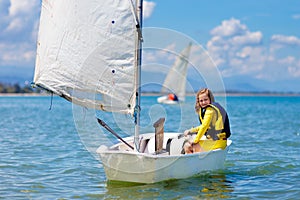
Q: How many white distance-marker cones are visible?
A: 0